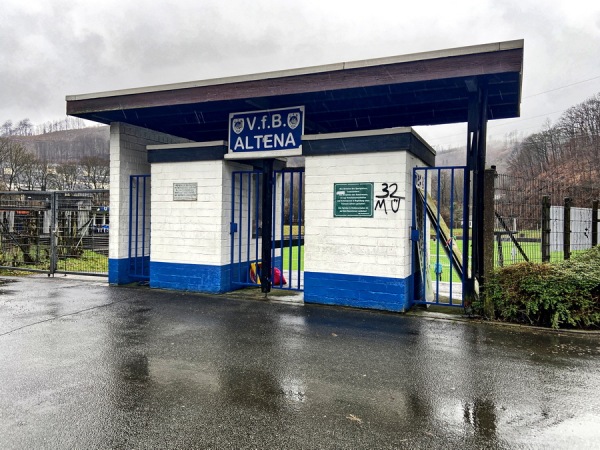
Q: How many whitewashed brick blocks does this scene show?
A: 3